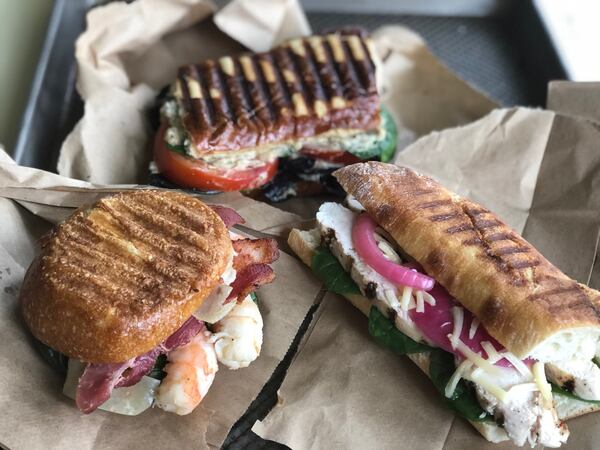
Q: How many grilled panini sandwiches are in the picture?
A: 3